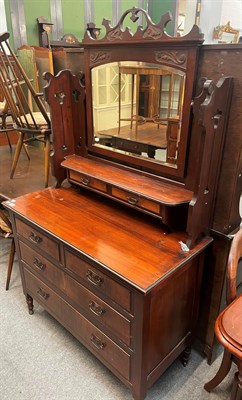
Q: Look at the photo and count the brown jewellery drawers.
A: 2